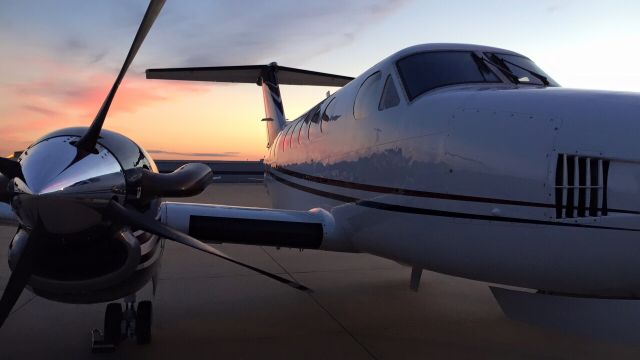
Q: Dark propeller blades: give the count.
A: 4